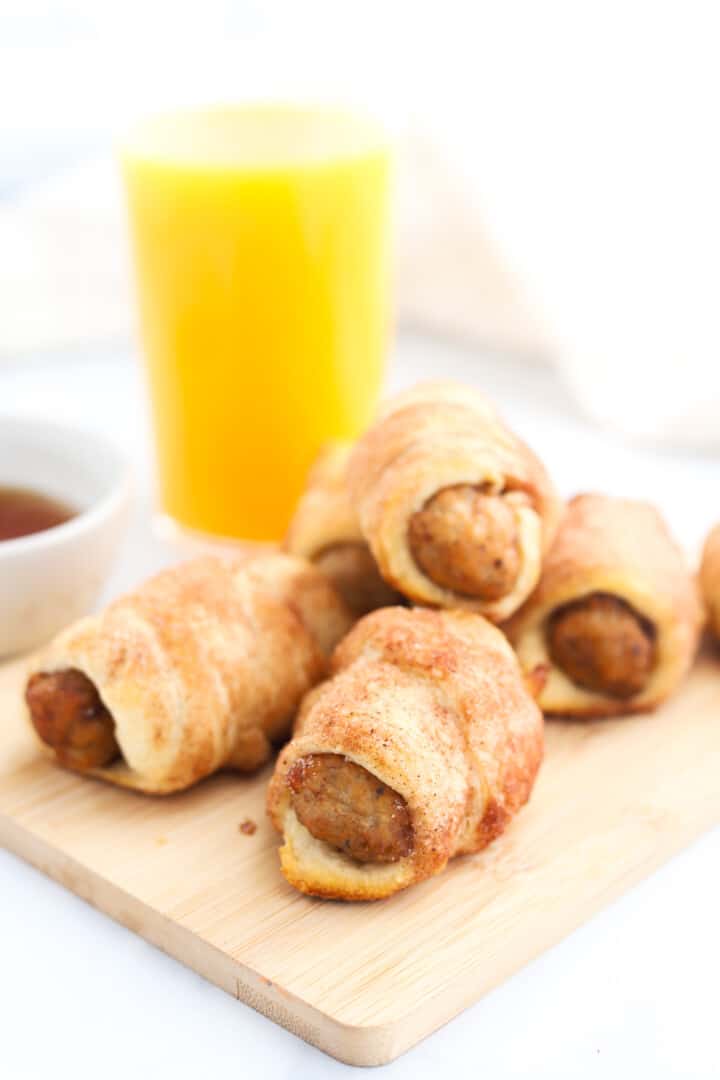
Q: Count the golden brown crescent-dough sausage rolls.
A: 6